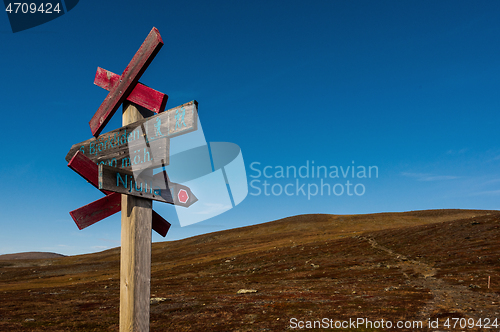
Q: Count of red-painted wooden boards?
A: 4